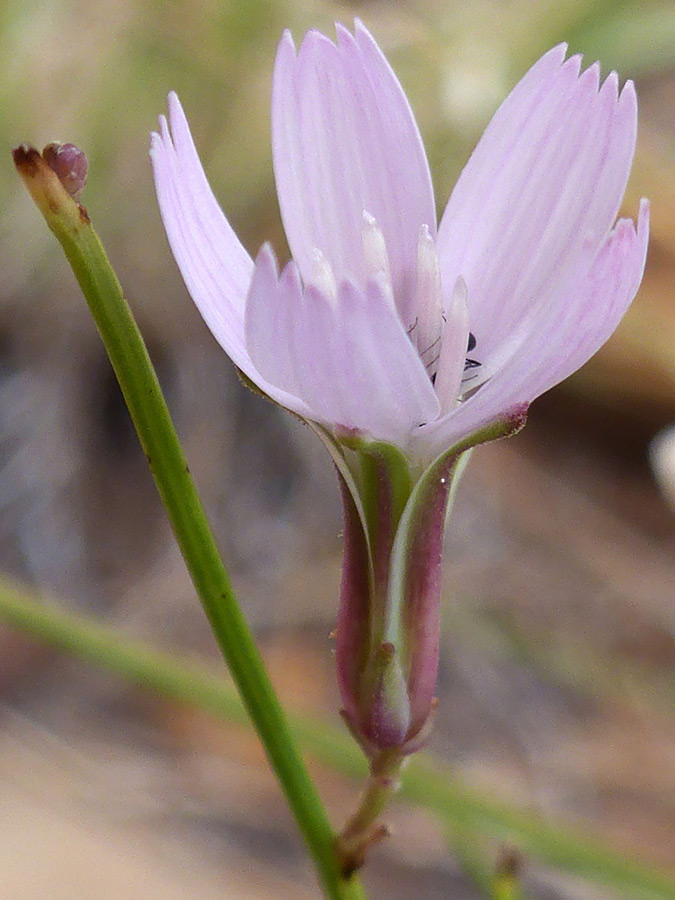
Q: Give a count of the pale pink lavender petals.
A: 5